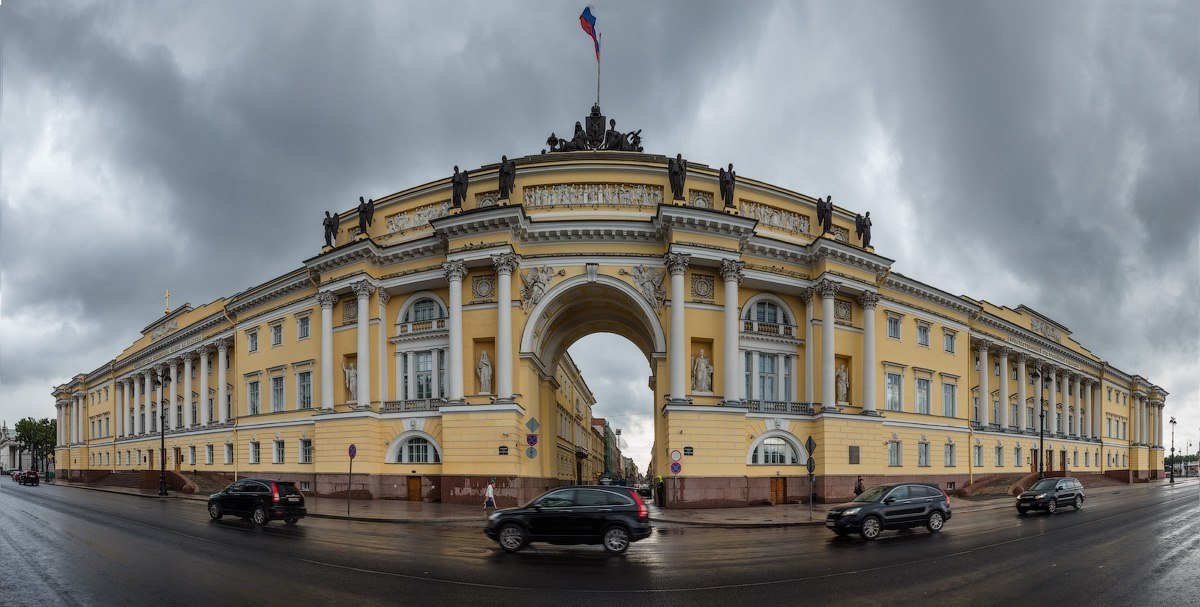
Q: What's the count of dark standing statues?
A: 8